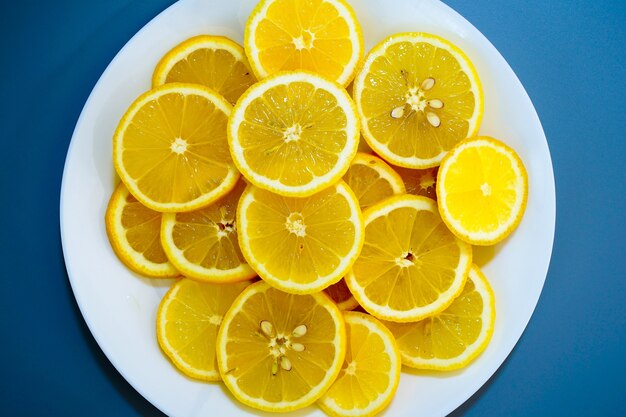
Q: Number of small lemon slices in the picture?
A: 1